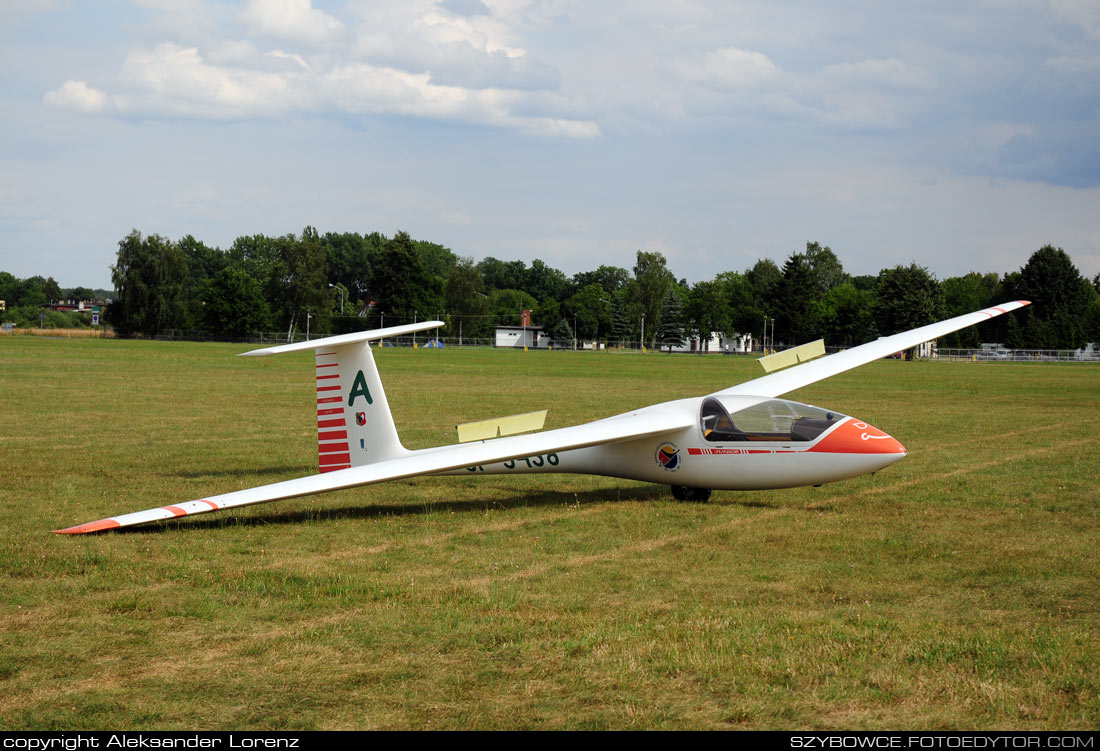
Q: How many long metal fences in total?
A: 1